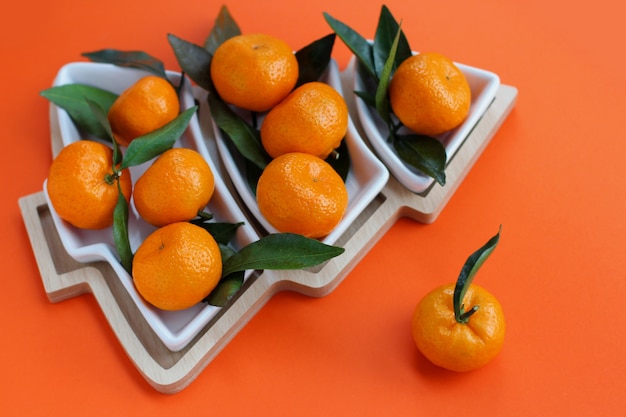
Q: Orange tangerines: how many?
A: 9